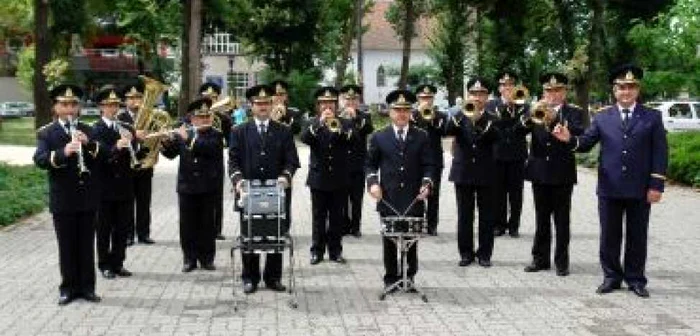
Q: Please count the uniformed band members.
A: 15